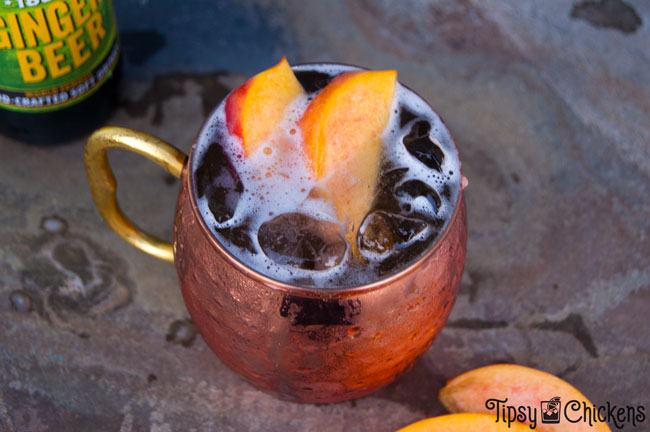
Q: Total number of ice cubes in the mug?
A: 5